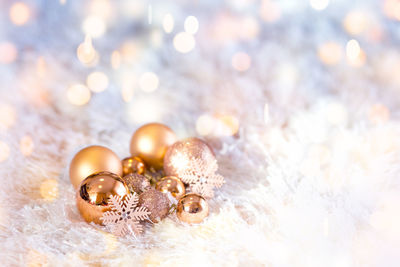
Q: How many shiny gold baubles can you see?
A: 4